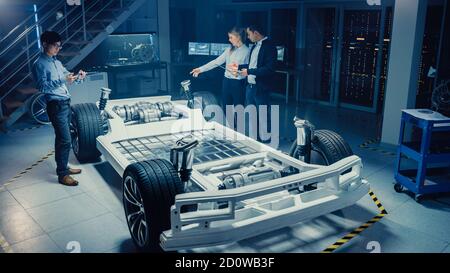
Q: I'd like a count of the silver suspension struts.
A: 4